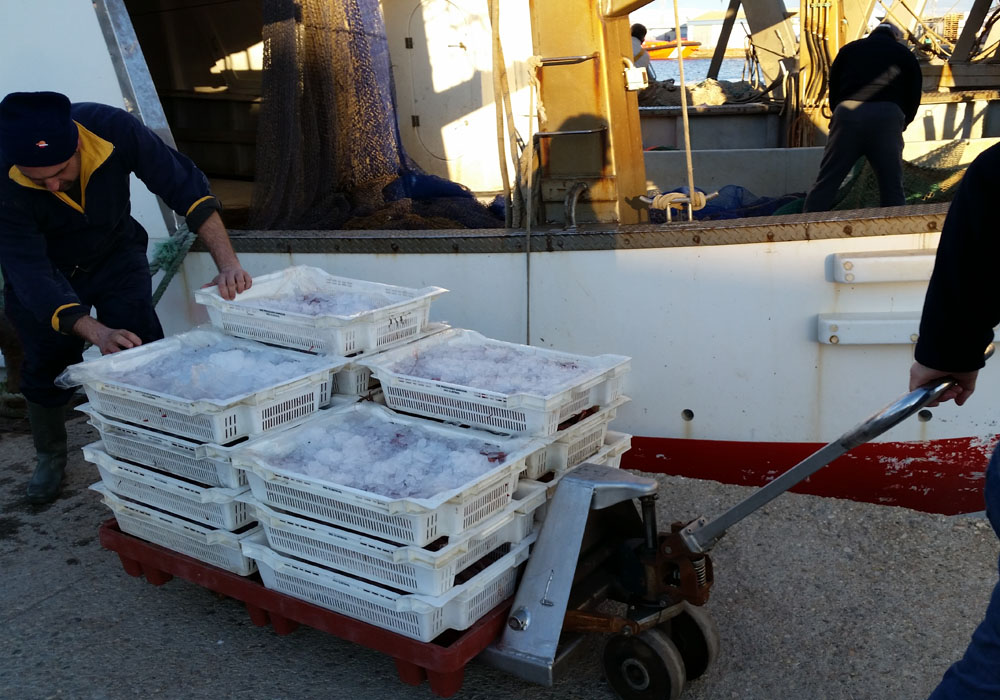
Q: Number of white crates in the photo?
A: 12